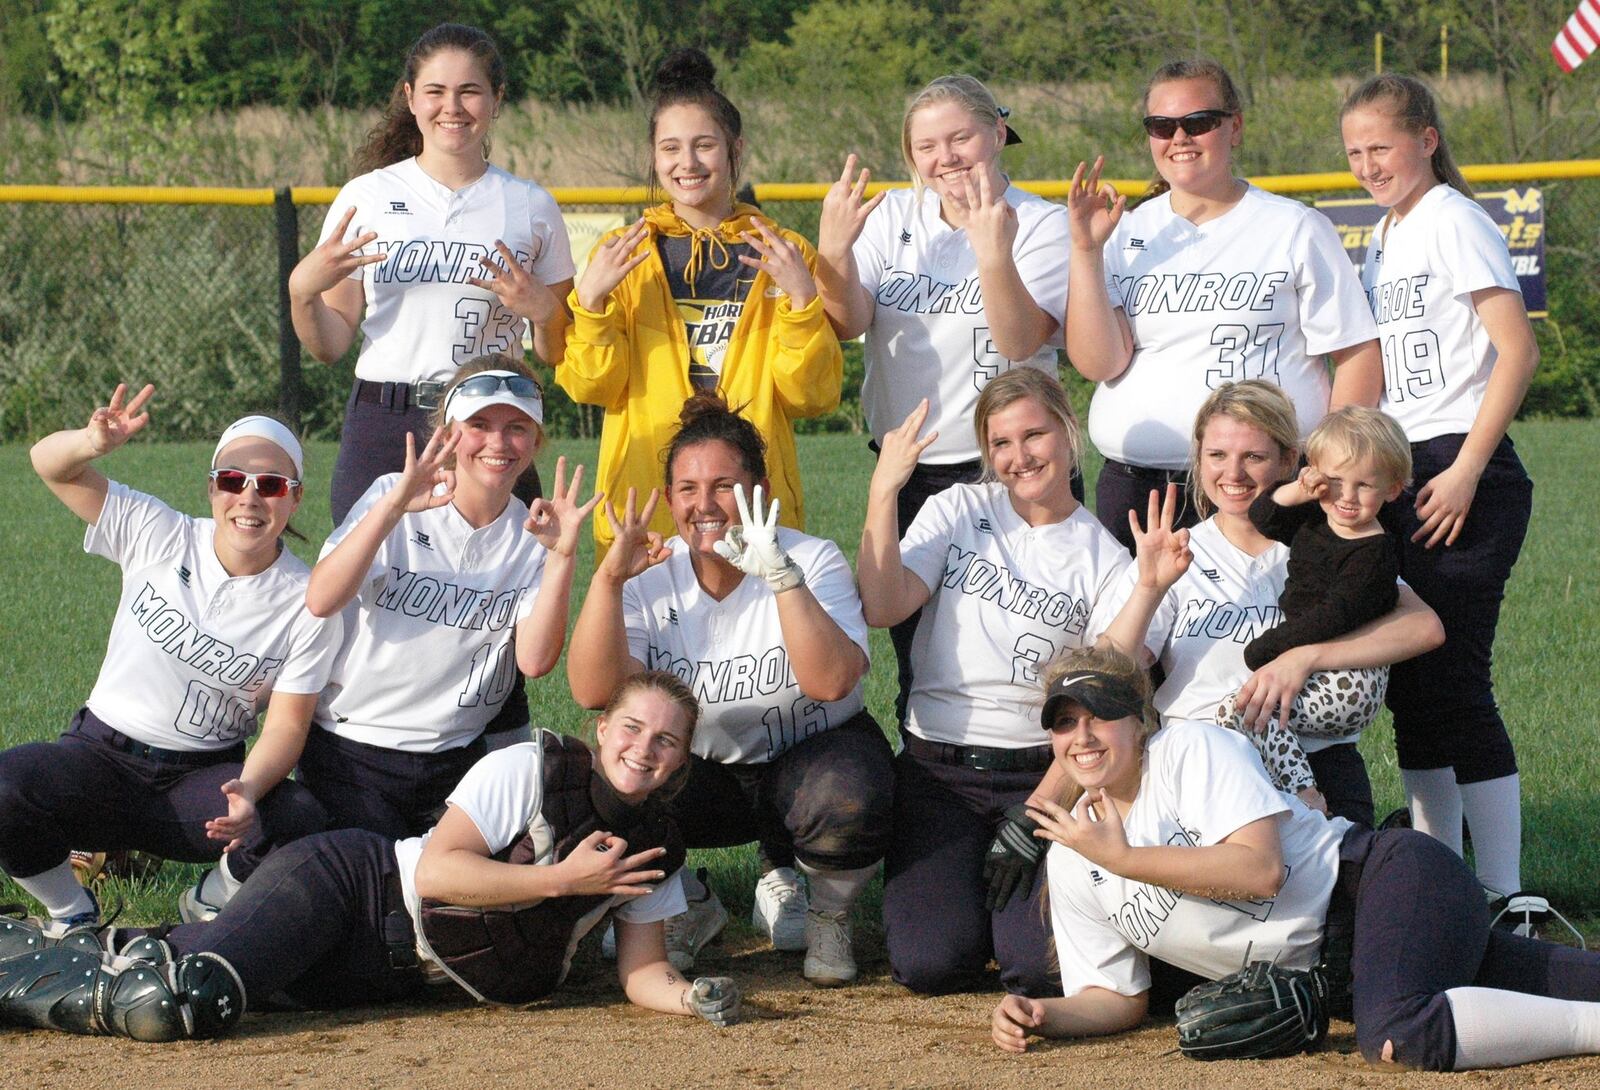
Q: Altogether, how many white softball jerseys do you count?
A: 11